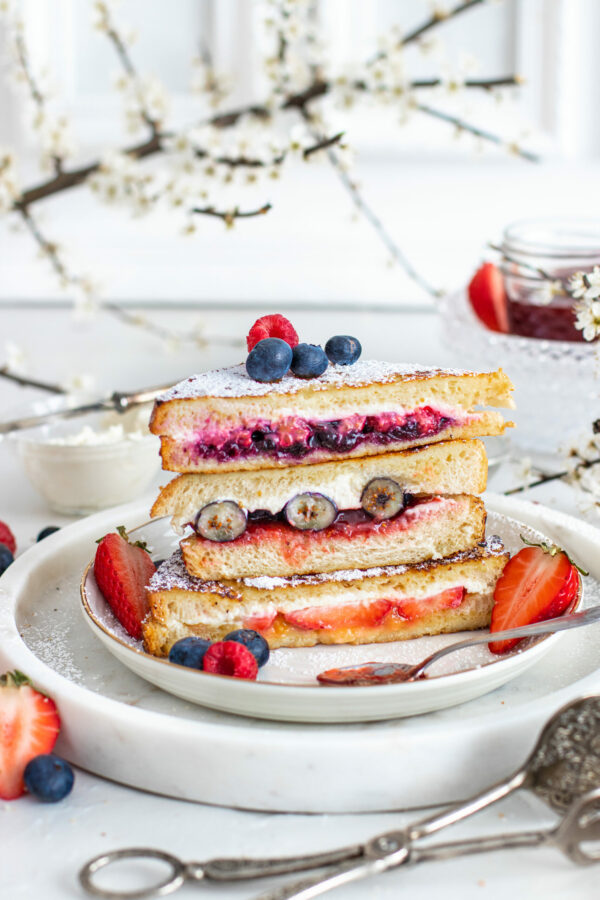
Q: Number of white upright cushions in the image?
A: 0